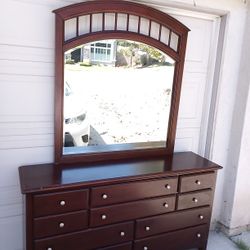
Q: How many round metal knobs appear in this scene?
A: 14